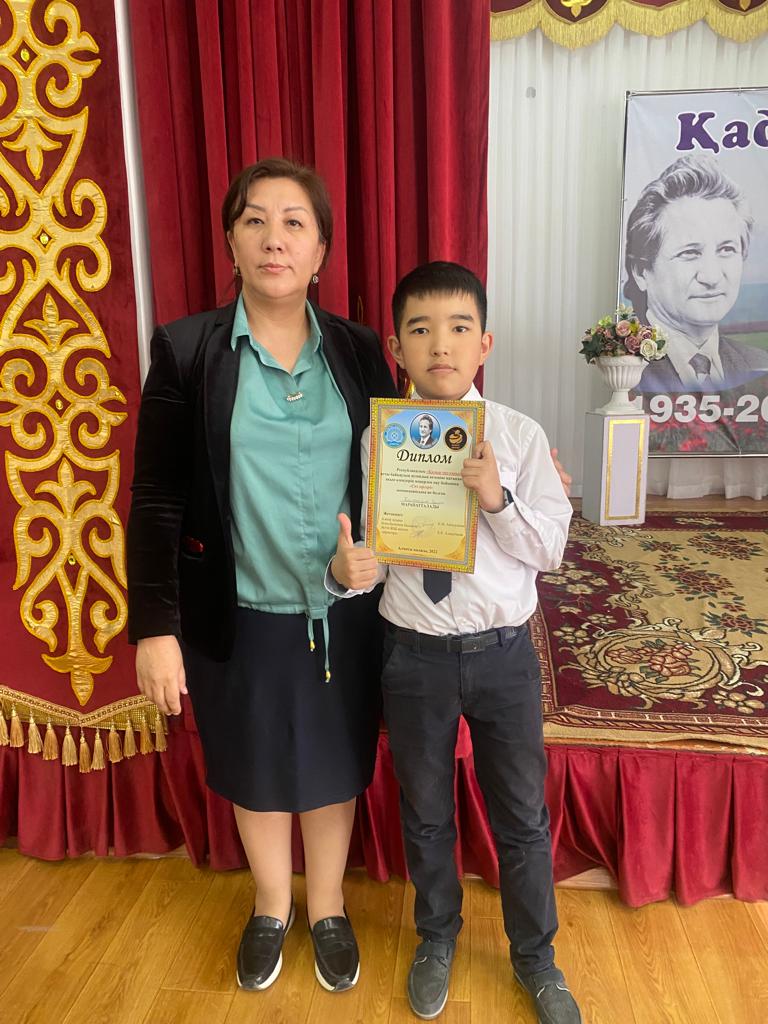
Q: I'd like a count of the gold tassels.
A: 11